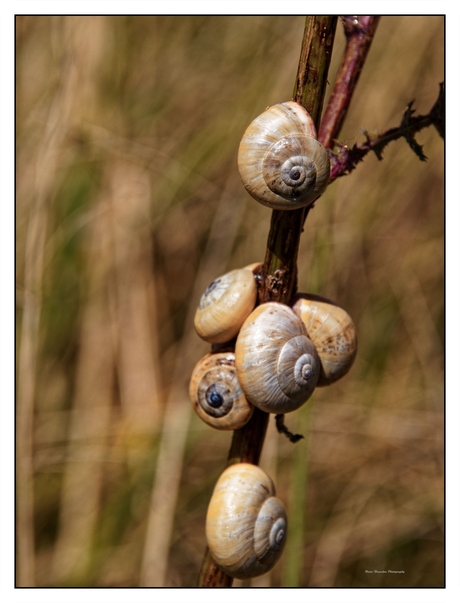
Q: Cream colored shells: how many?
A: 6